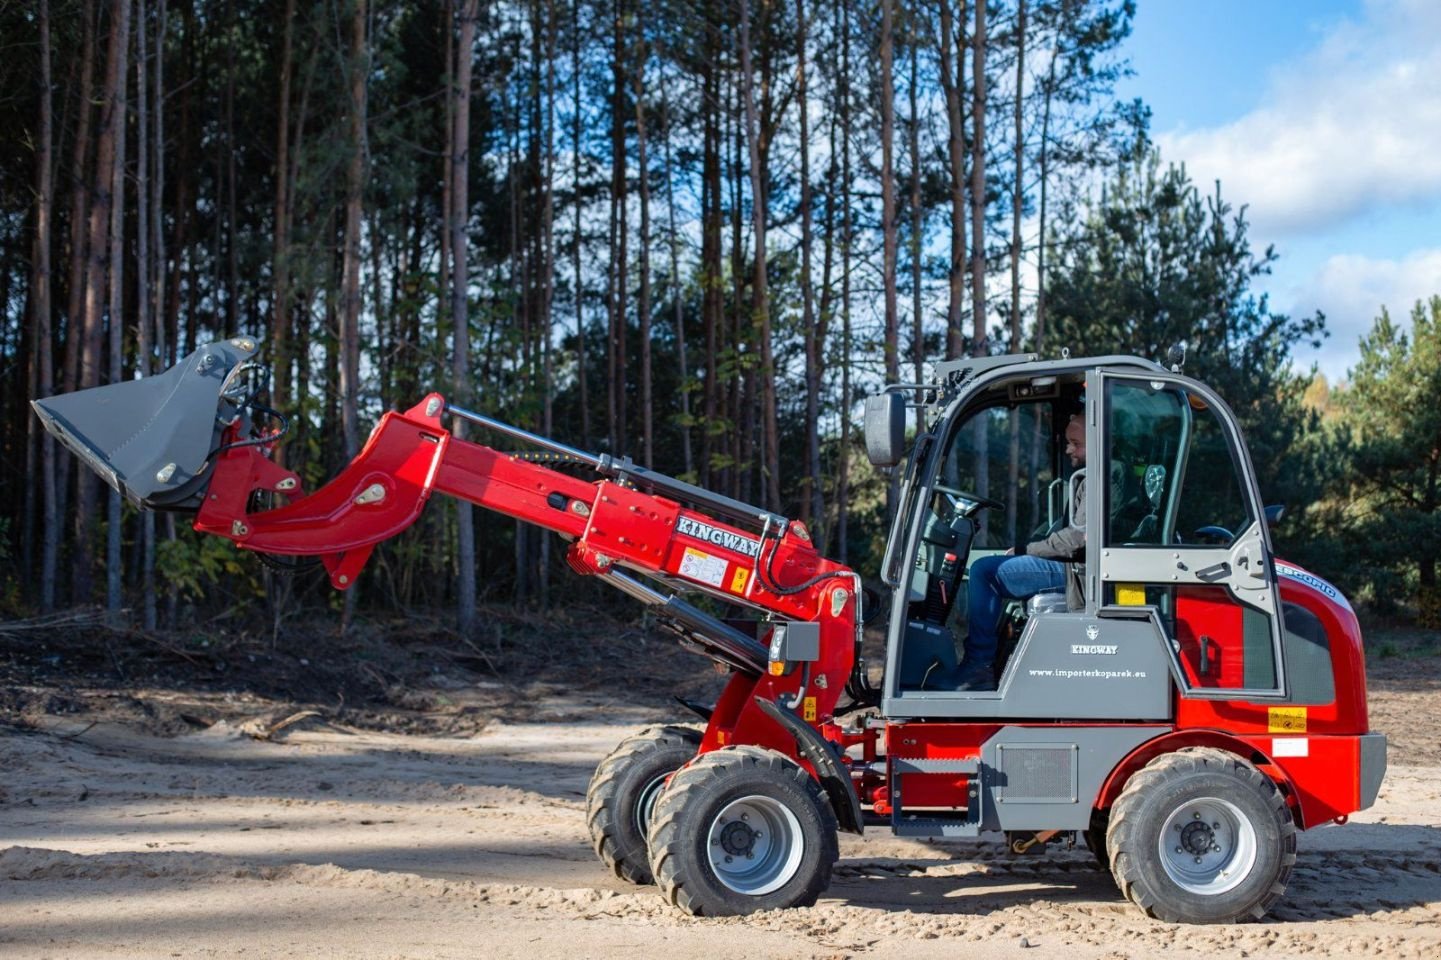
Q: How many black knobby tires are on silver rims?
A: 3